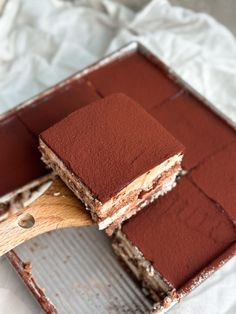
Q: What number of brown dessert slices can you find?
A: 7